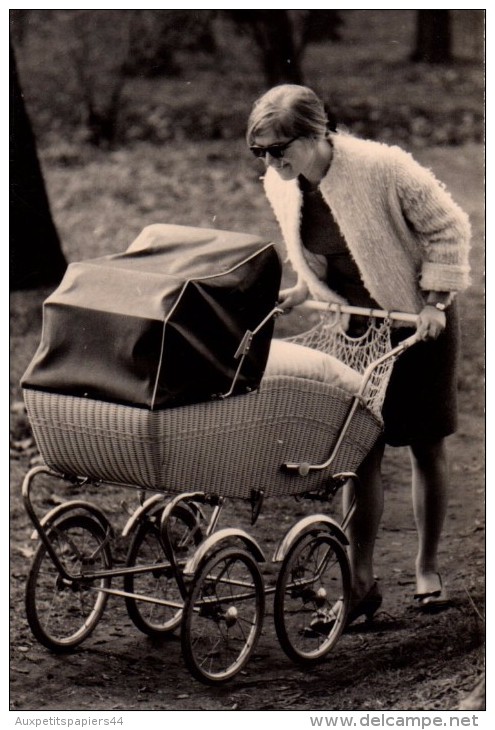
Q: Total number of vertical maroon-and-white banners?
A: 0